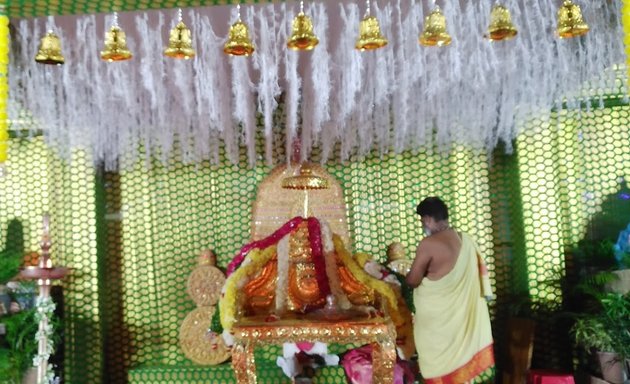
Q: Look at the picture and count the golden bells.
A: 9